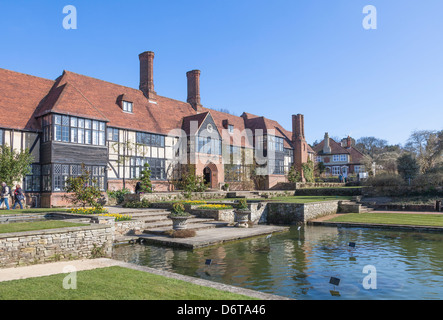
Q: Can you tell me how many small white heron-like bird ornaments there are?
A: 2